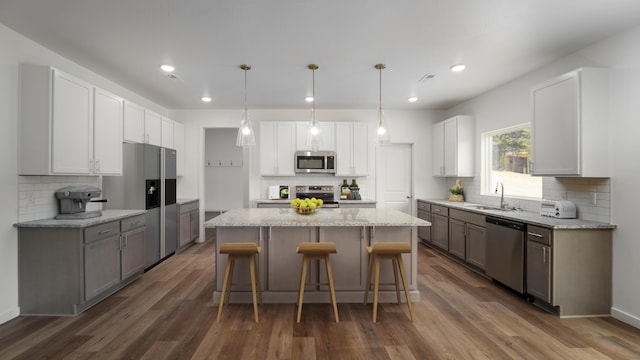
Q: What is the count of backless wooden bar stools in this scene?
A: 3